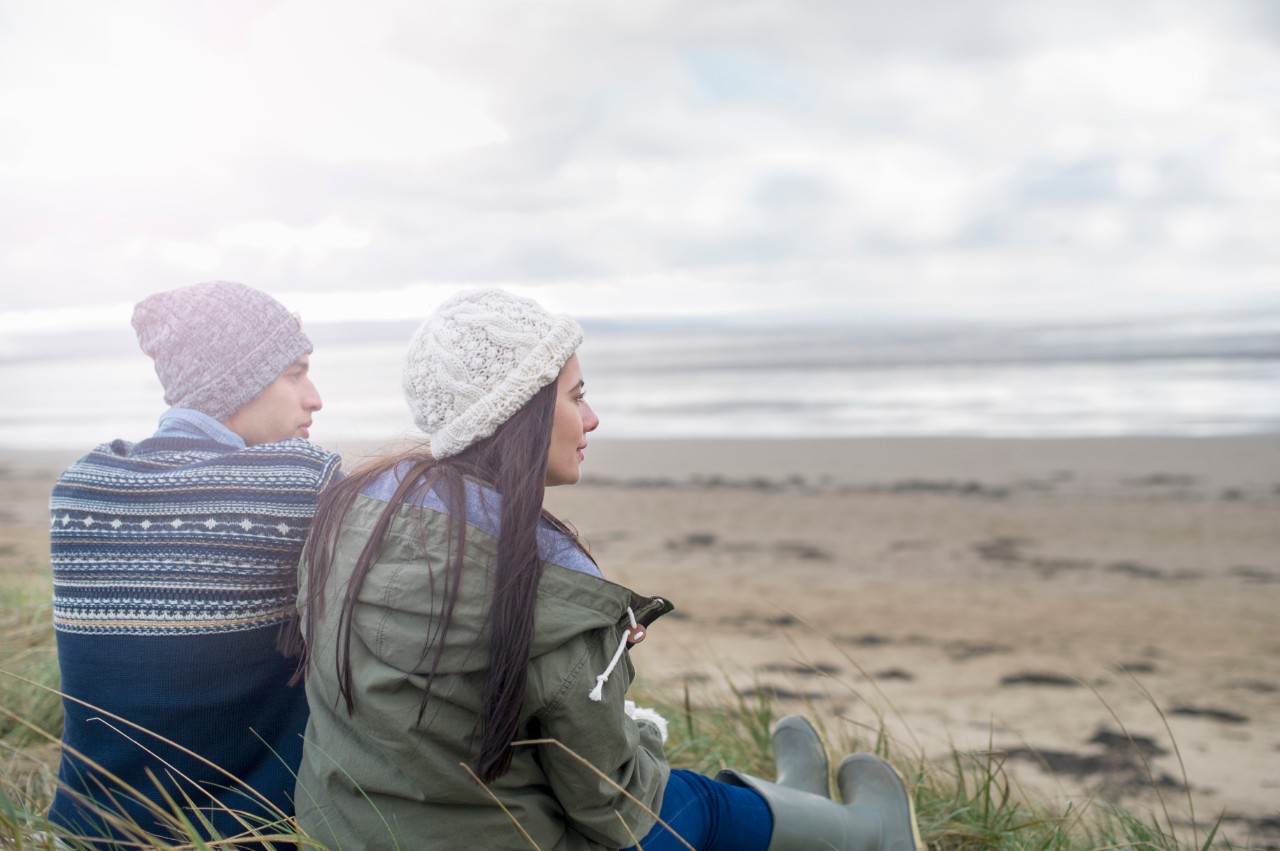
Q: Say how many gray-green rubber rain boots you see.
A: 2